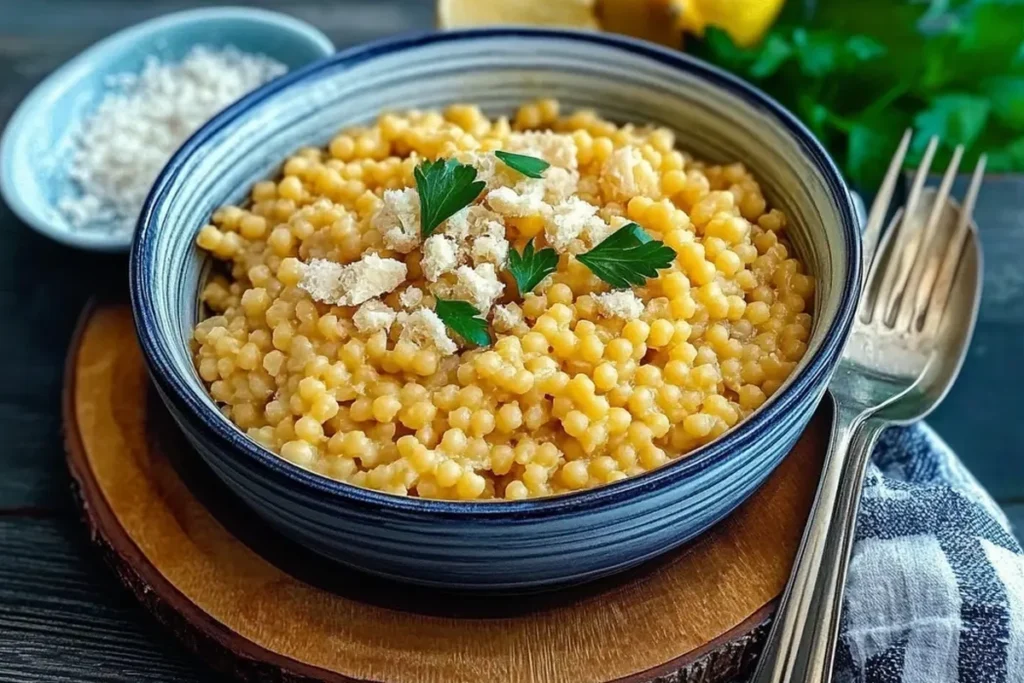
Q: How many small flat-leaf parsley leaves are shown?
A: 5